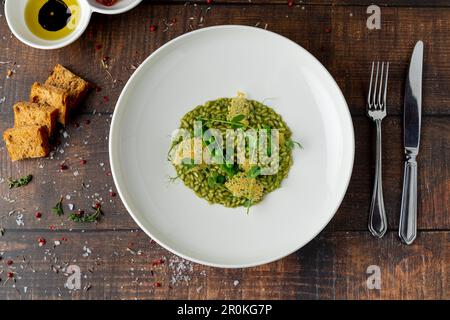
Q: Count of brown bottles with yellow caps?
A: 0